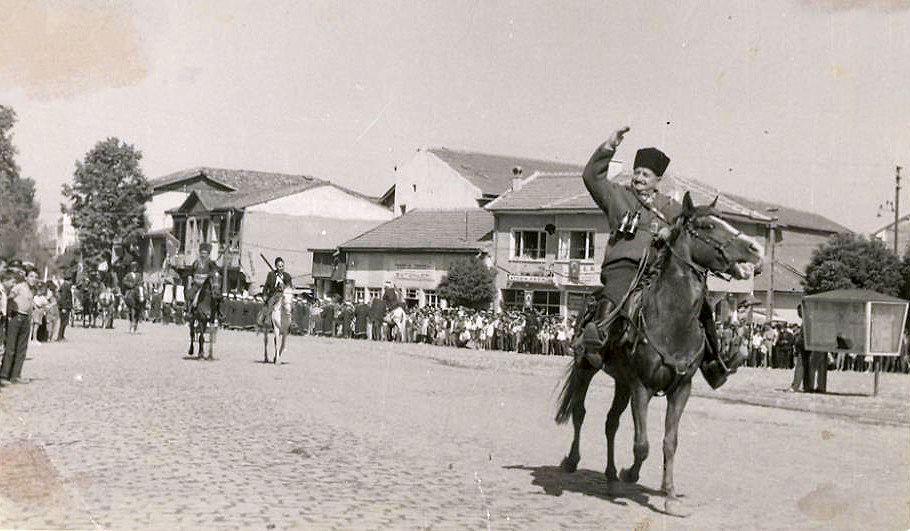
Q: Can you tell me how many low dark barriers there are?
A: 1